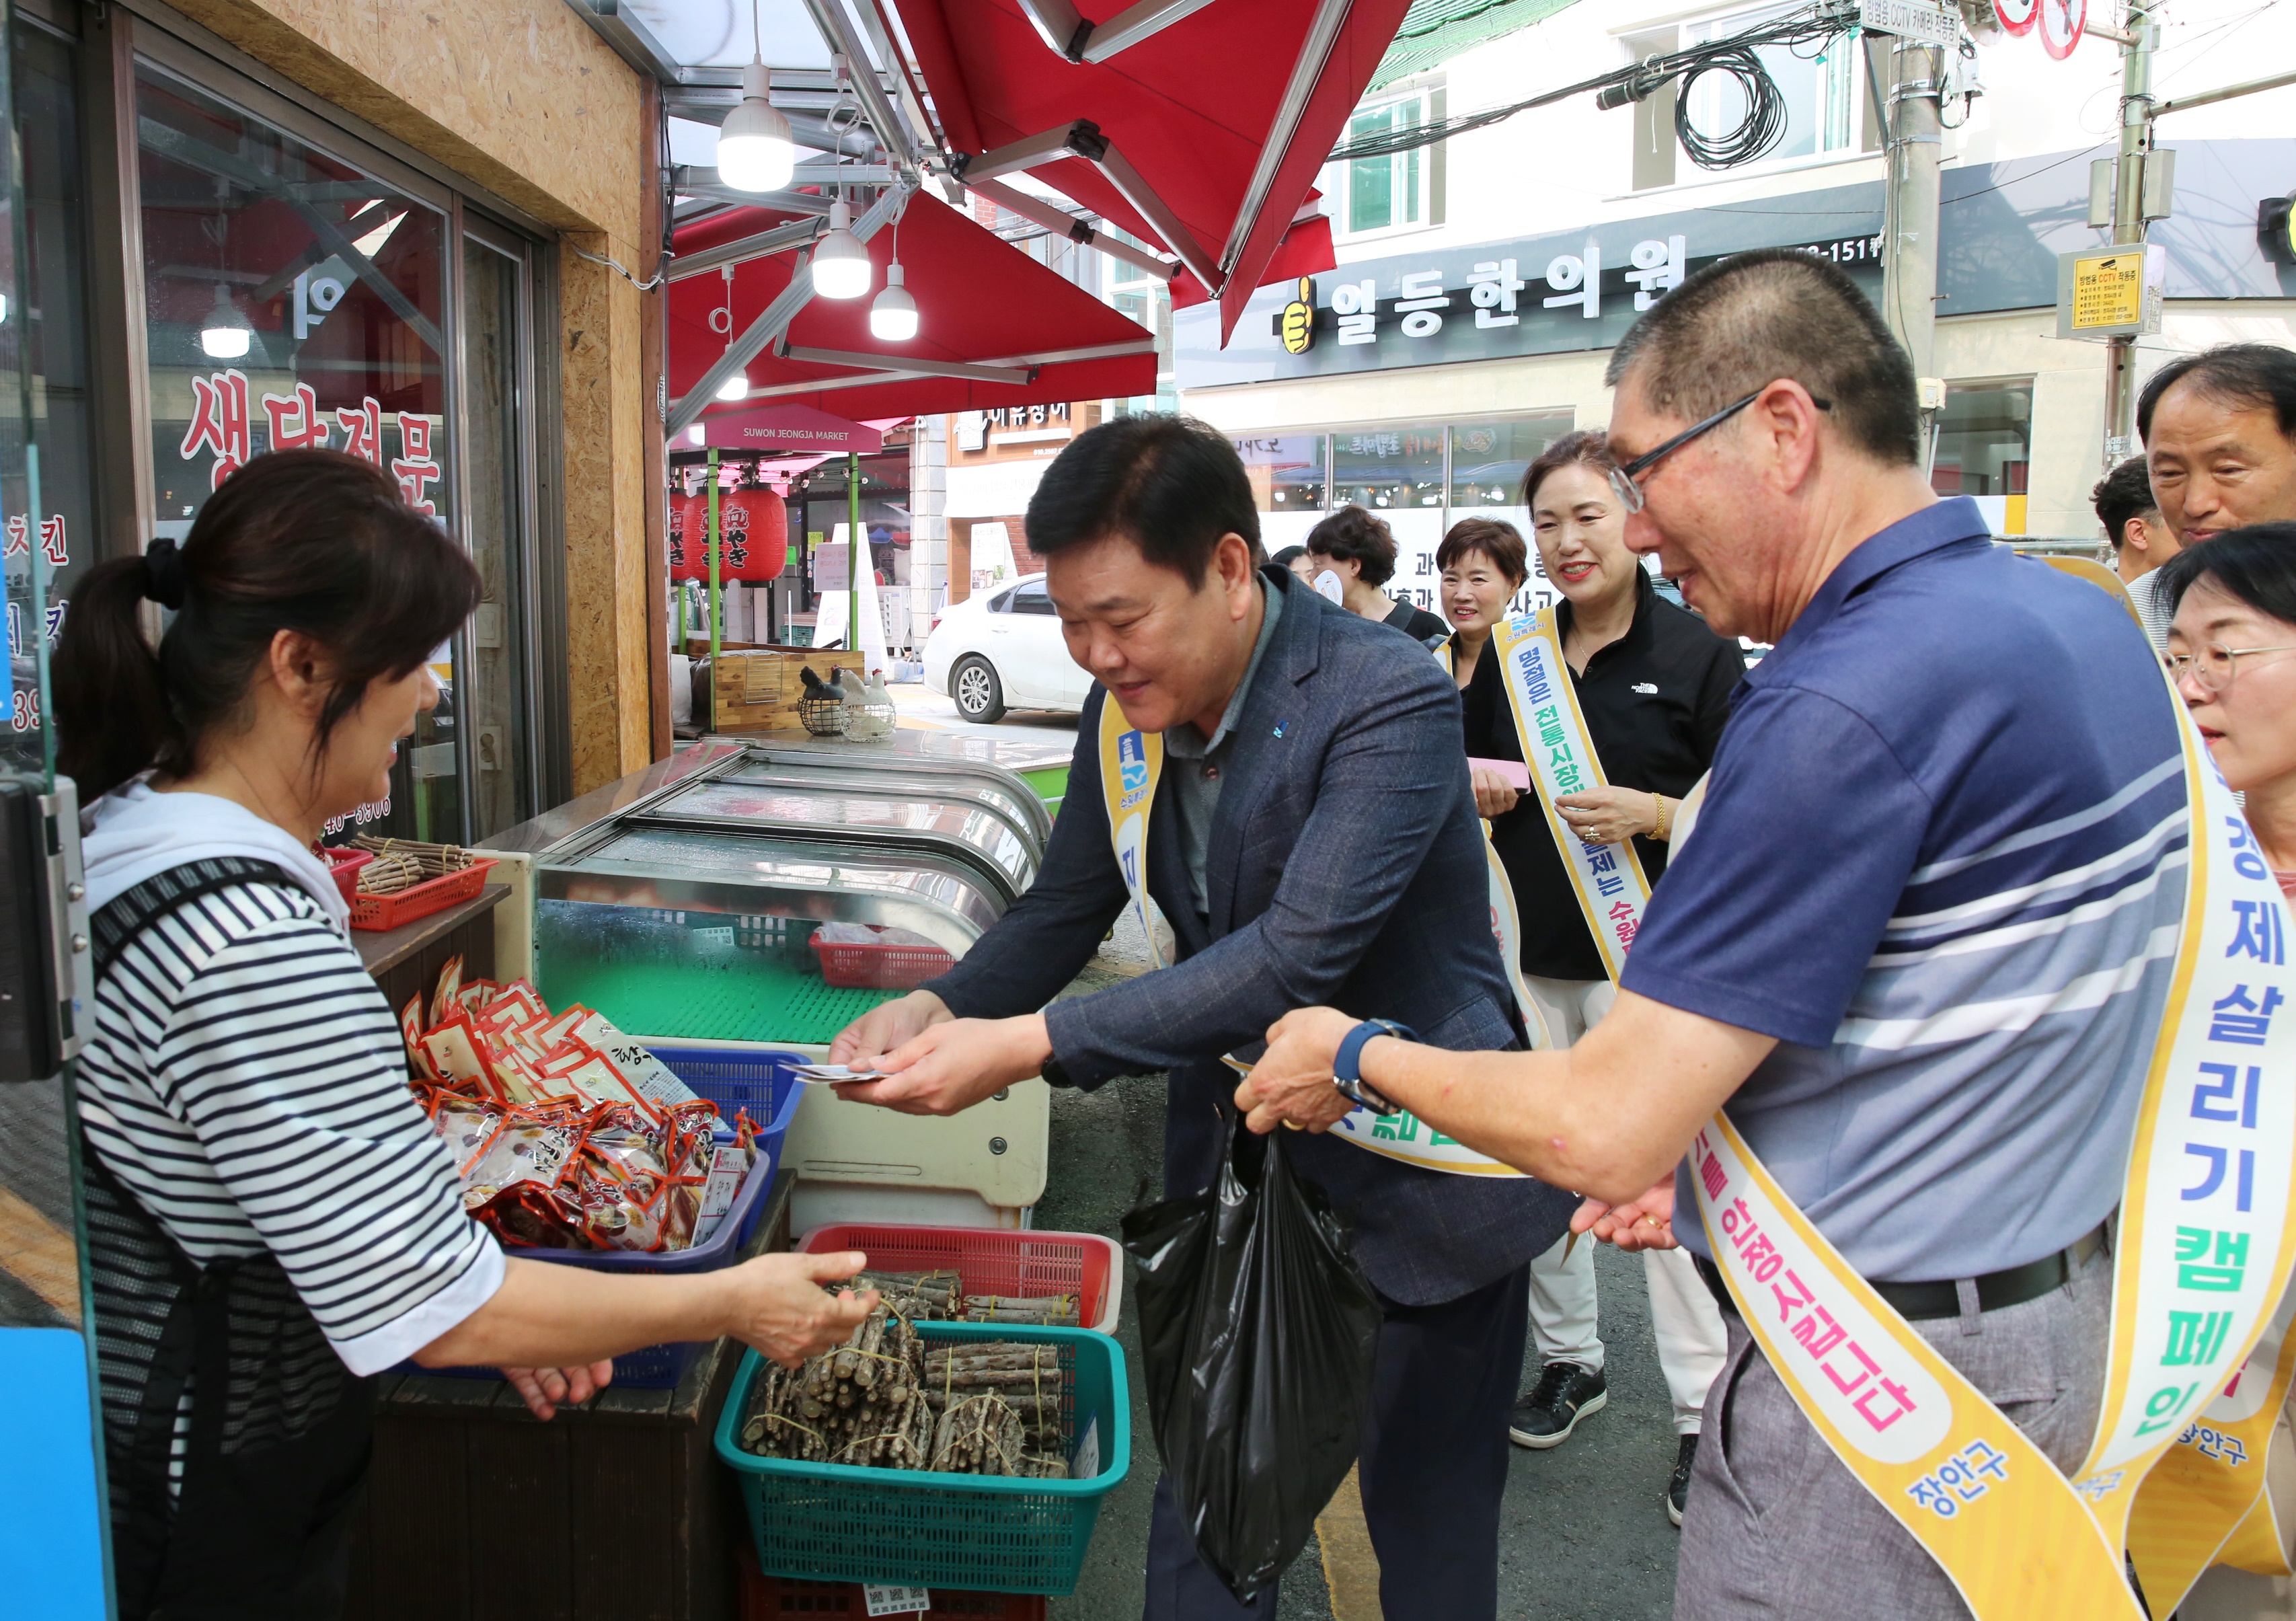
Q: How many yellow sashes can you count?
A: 5